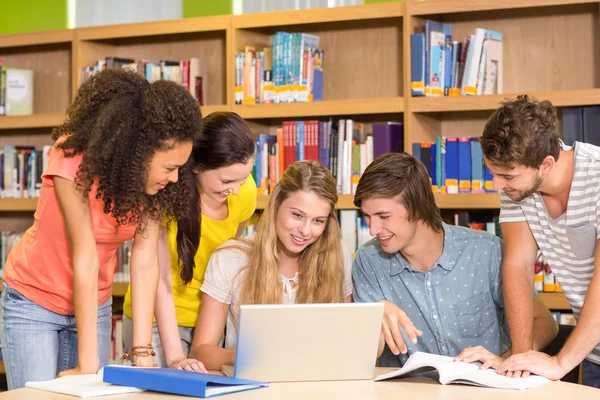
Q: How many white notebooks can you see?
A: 2